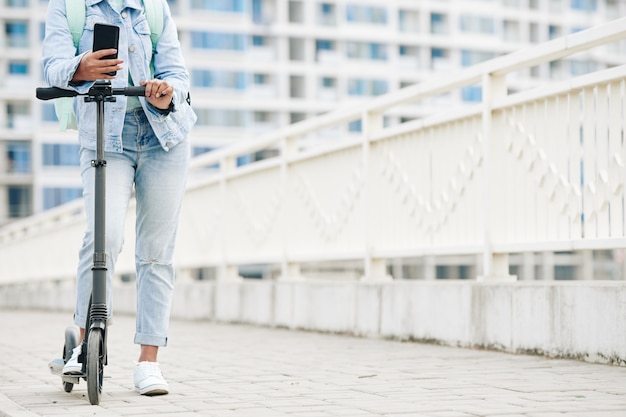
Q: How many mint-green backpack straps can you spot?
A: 2